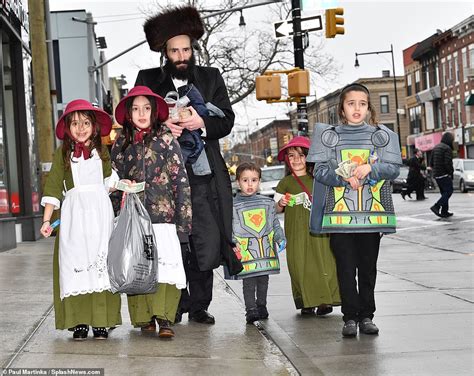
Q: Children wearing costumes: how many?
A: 5